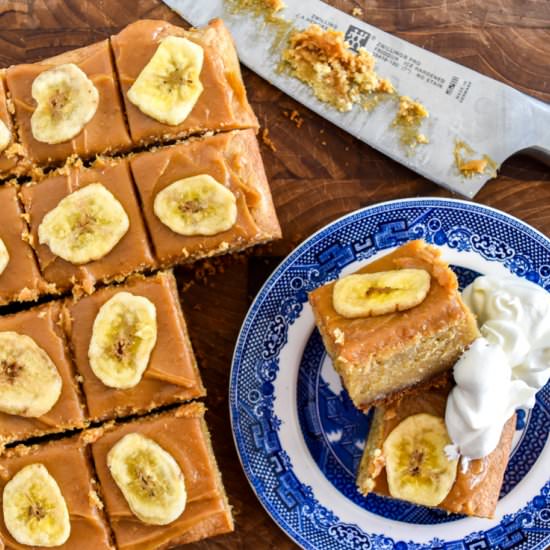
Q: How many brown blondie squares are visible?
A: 12